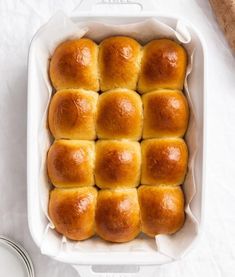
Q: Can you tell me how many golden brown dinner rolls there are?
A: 12